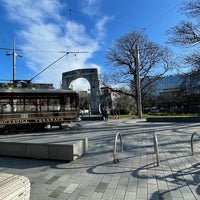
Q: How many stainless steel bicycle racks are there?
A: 3